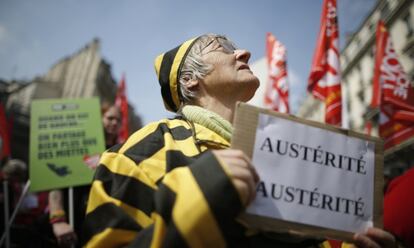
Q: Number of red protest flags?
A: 5